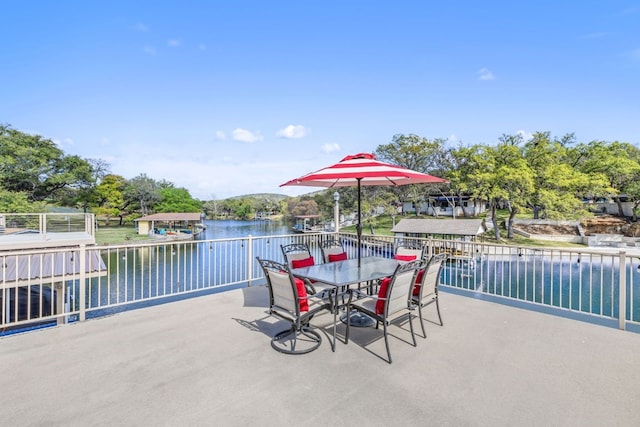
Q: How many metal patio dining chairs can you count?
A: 6